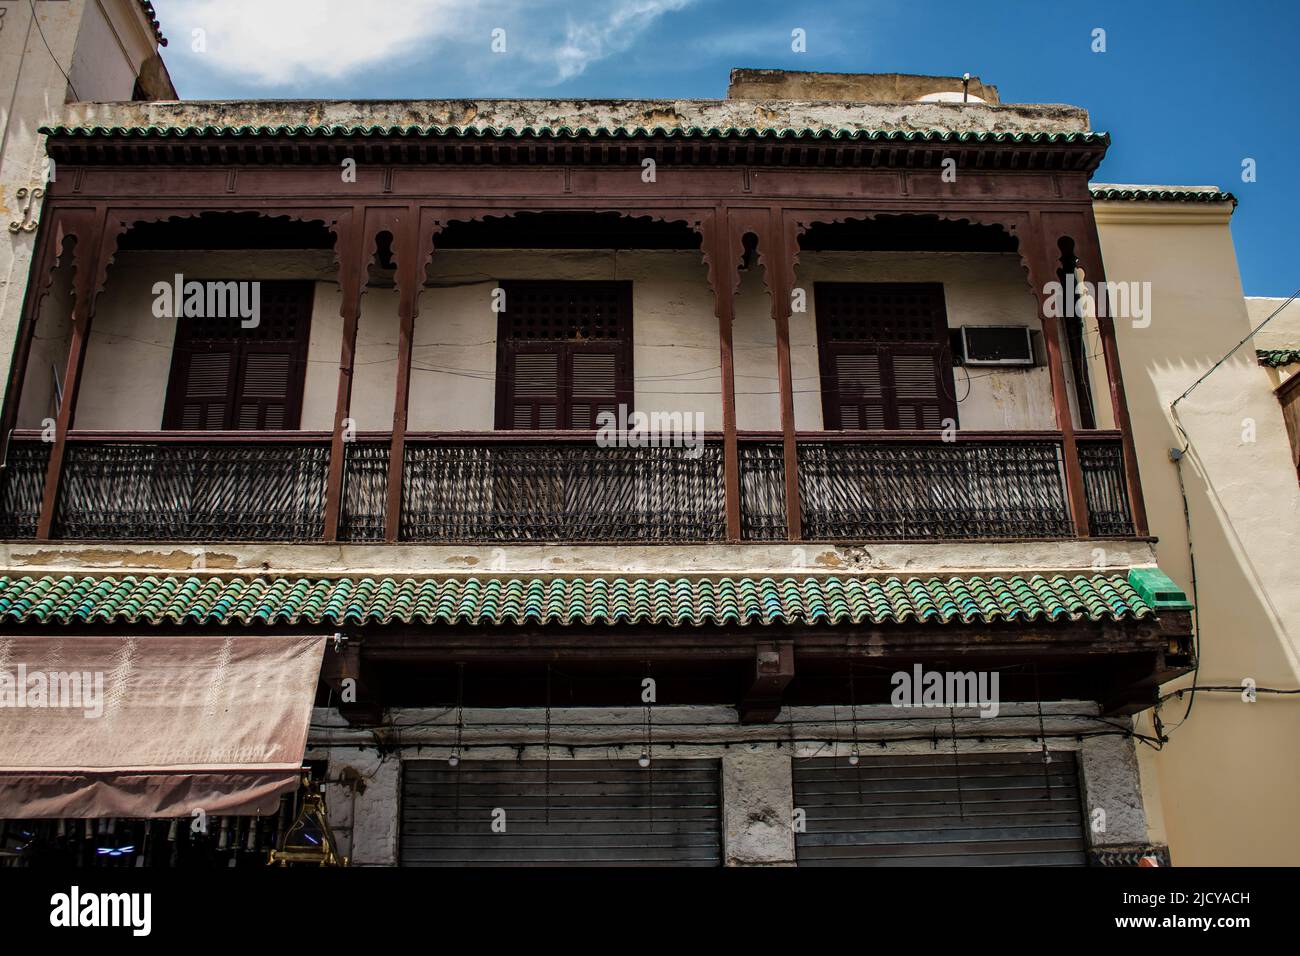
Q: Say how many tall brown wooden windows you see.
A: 3